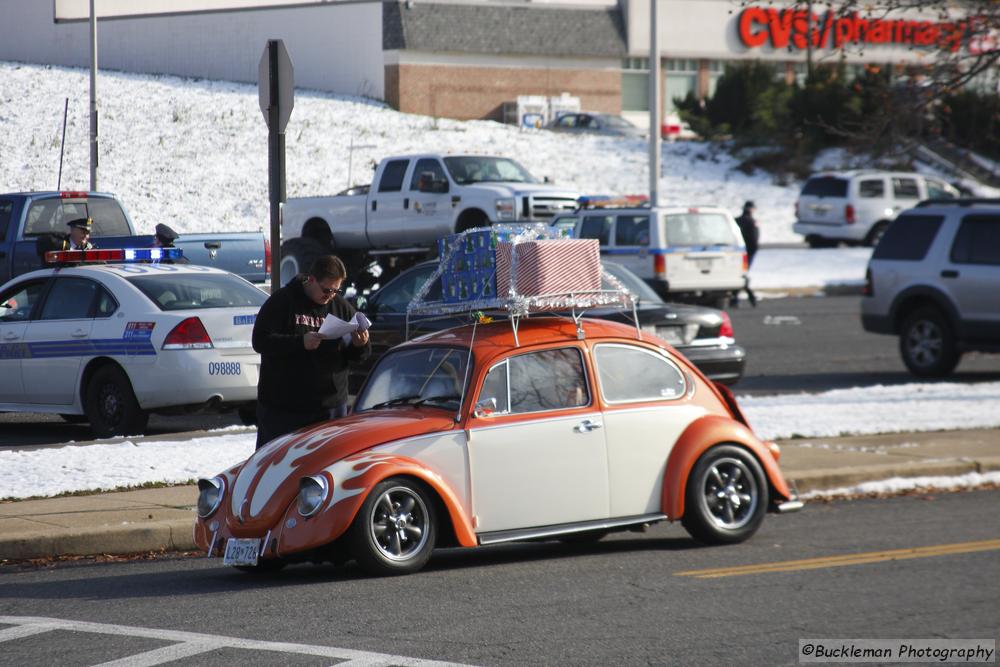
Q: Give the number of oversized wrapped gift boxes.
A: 2